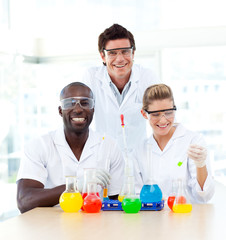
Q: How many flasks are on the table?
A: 8